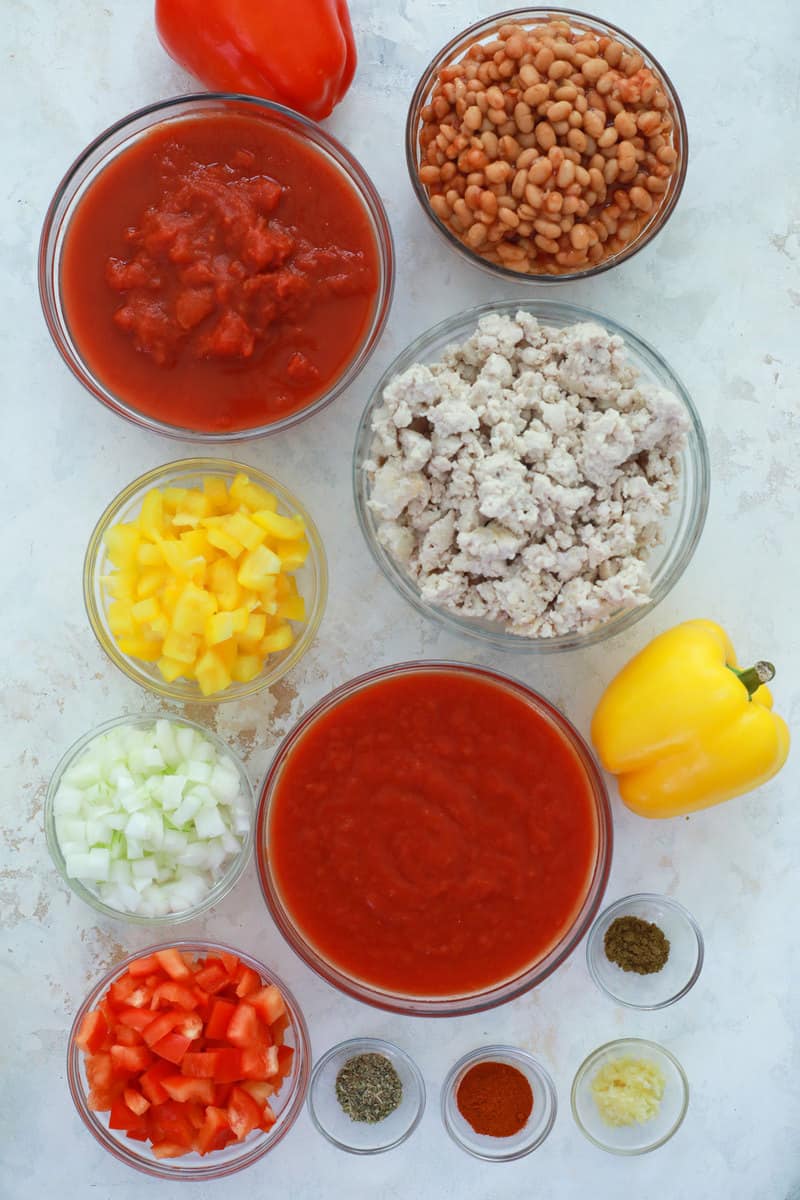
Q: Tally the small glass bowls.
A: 4